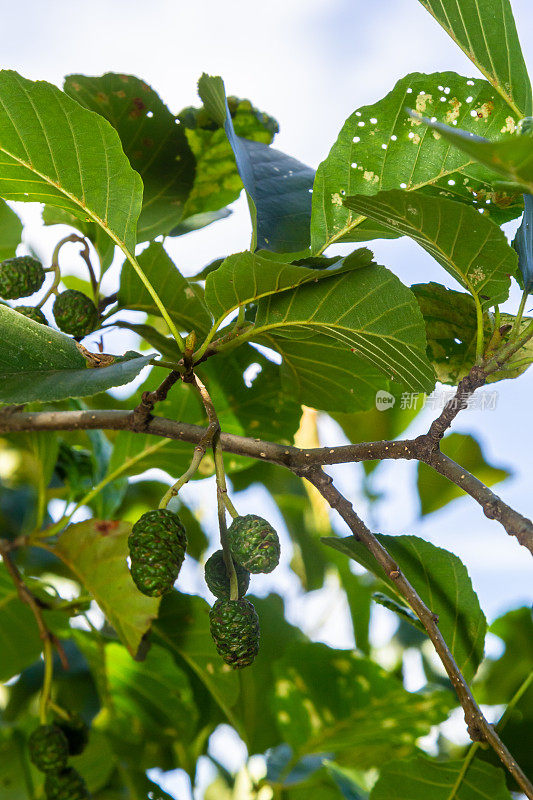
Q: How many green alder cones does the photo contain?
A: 10